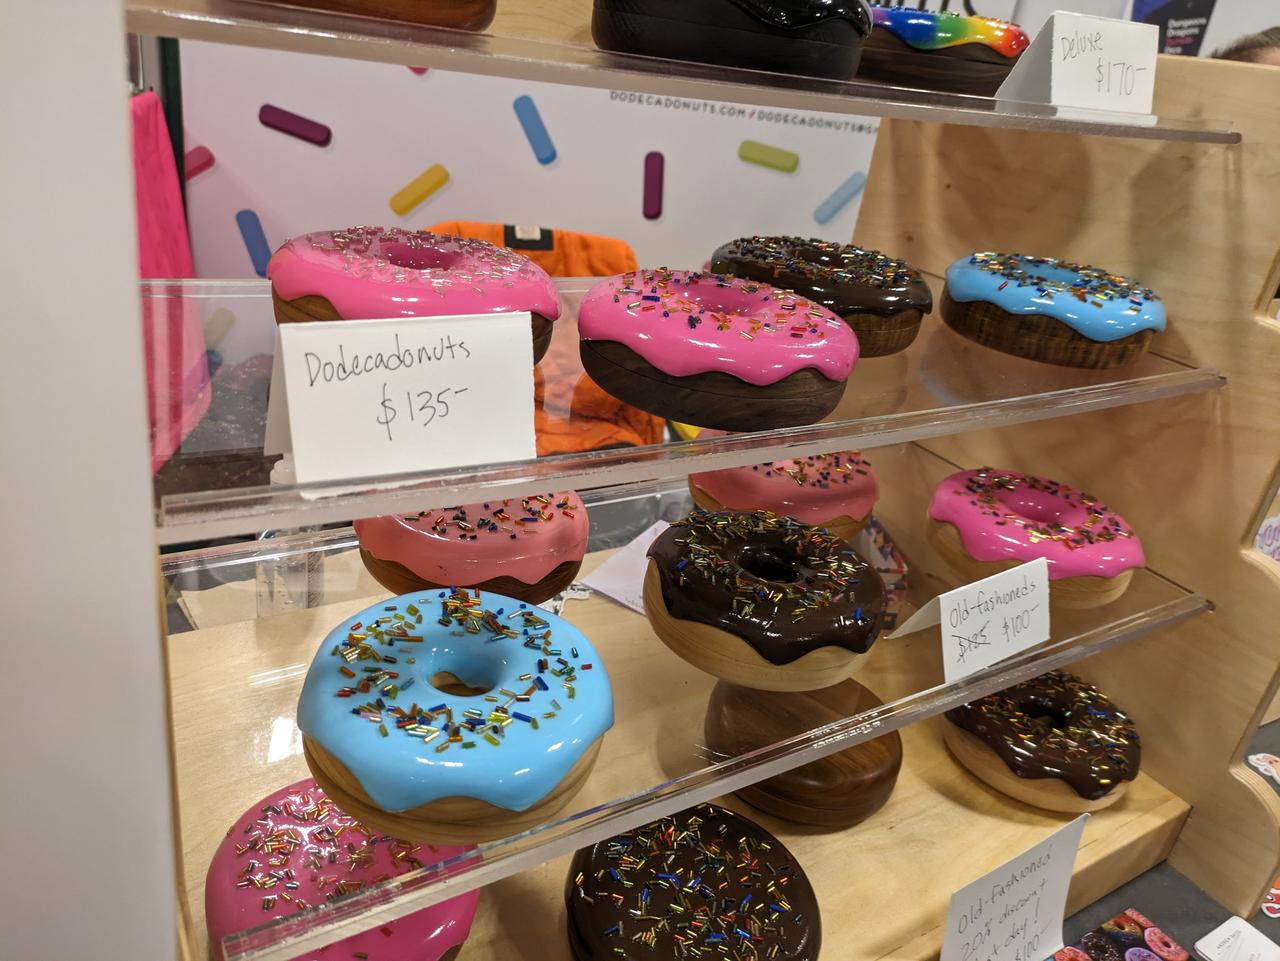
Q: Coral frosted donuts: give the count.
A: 2